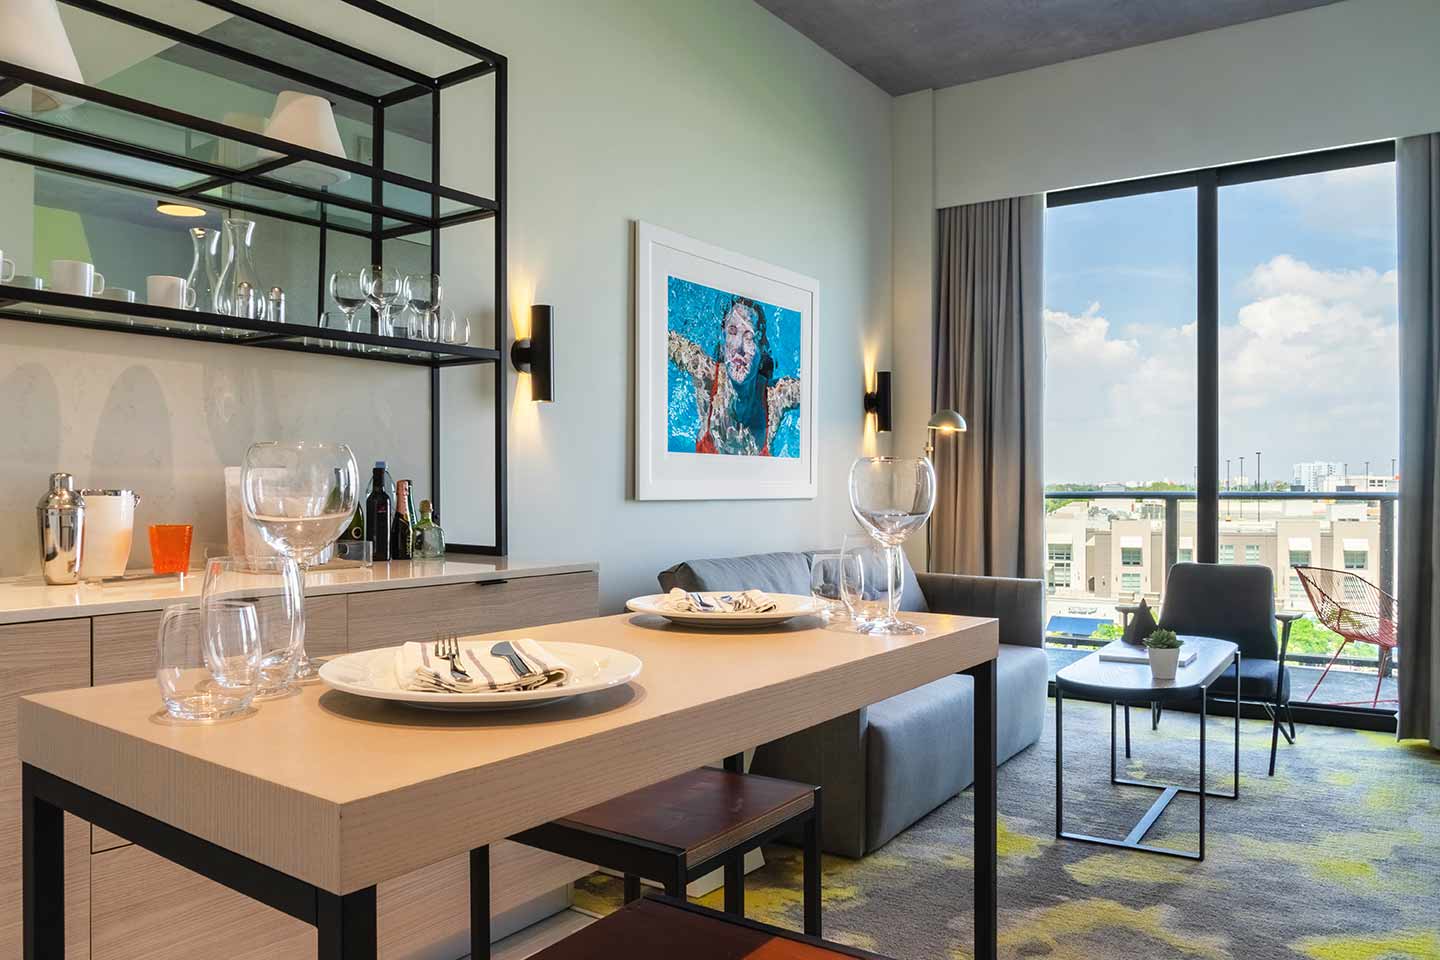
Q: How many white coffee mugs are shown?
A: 3